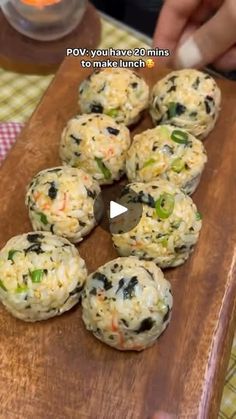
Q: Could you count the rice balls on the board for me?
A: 8